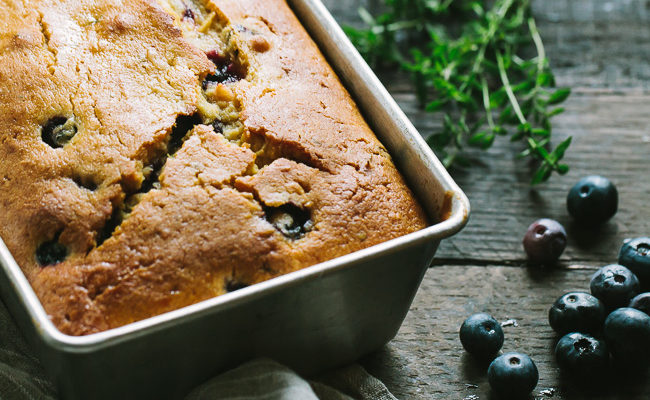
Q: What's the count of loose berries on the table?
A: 10